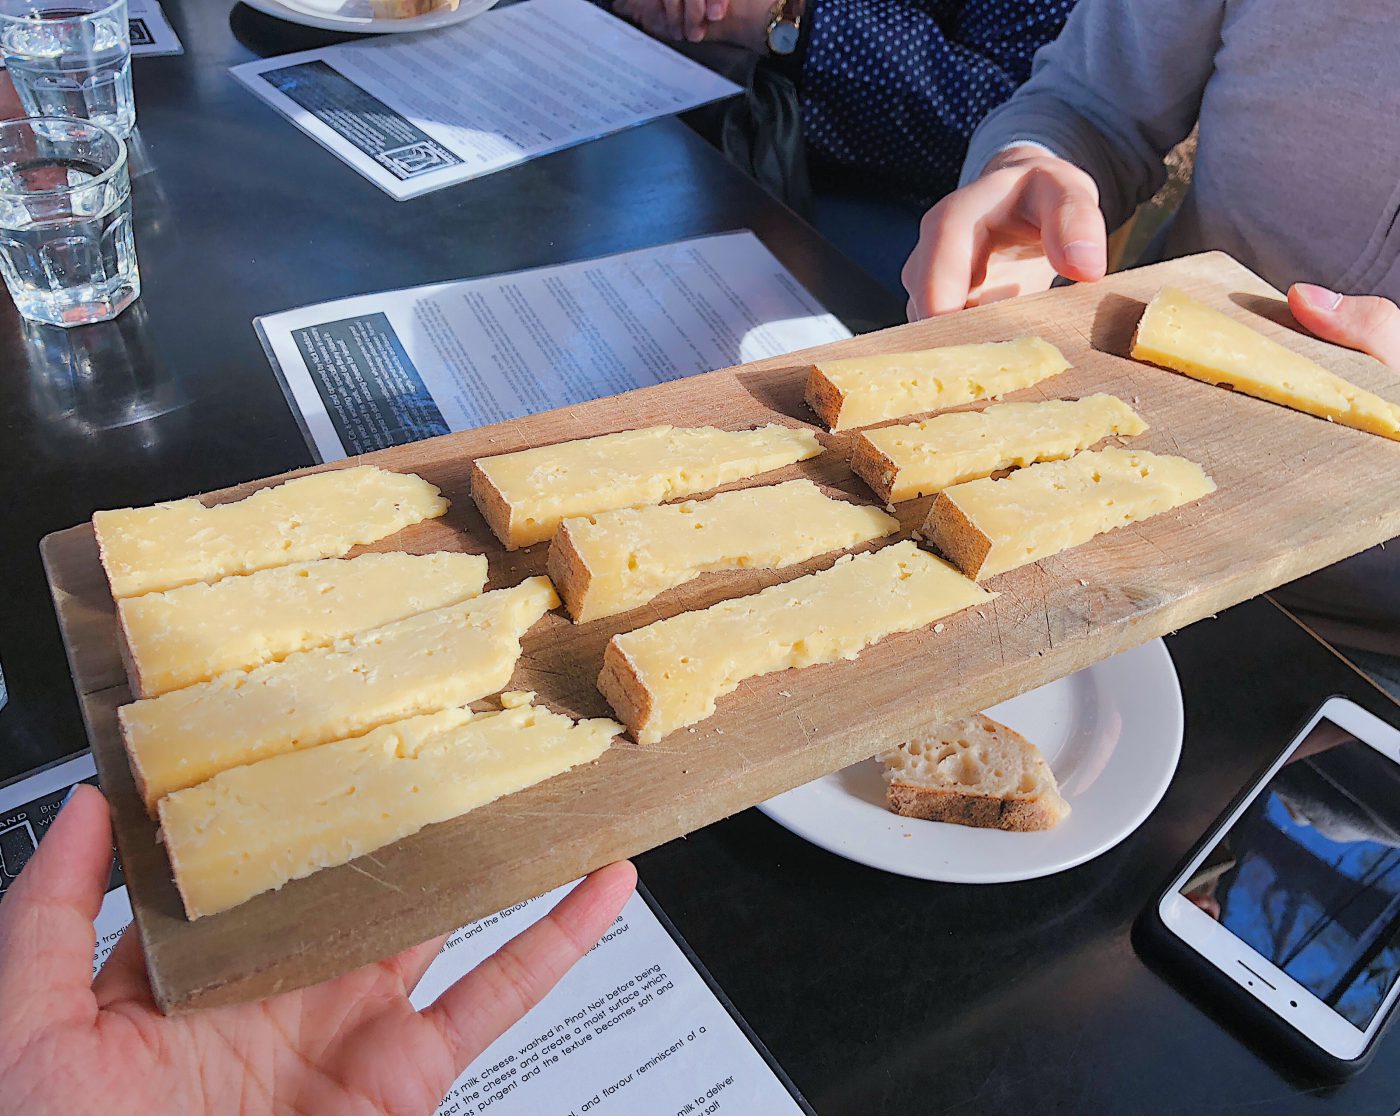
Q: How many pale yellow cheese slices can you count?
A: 11